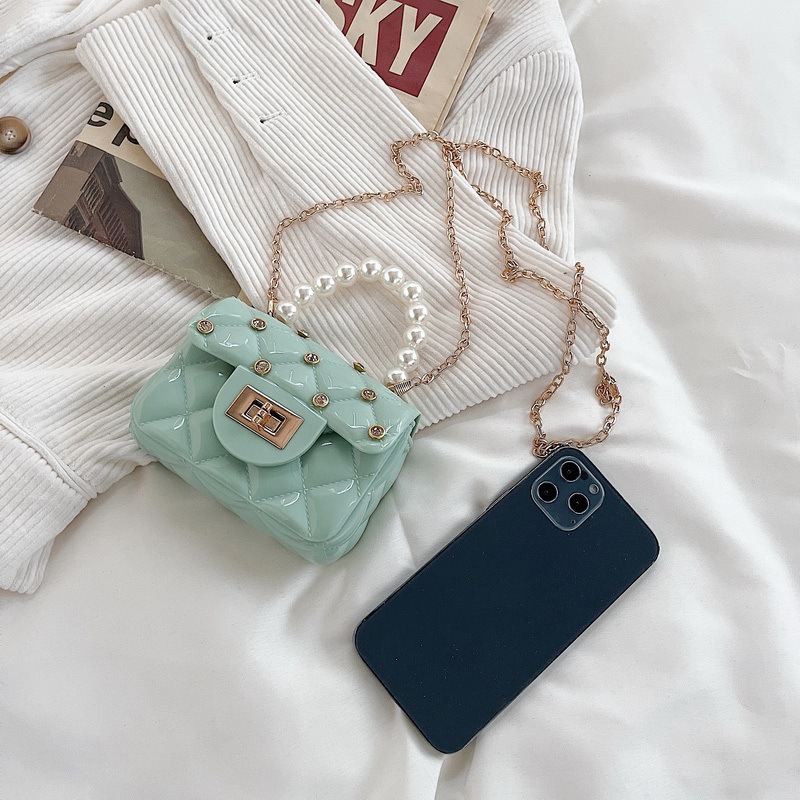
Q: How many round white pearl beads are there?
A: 11